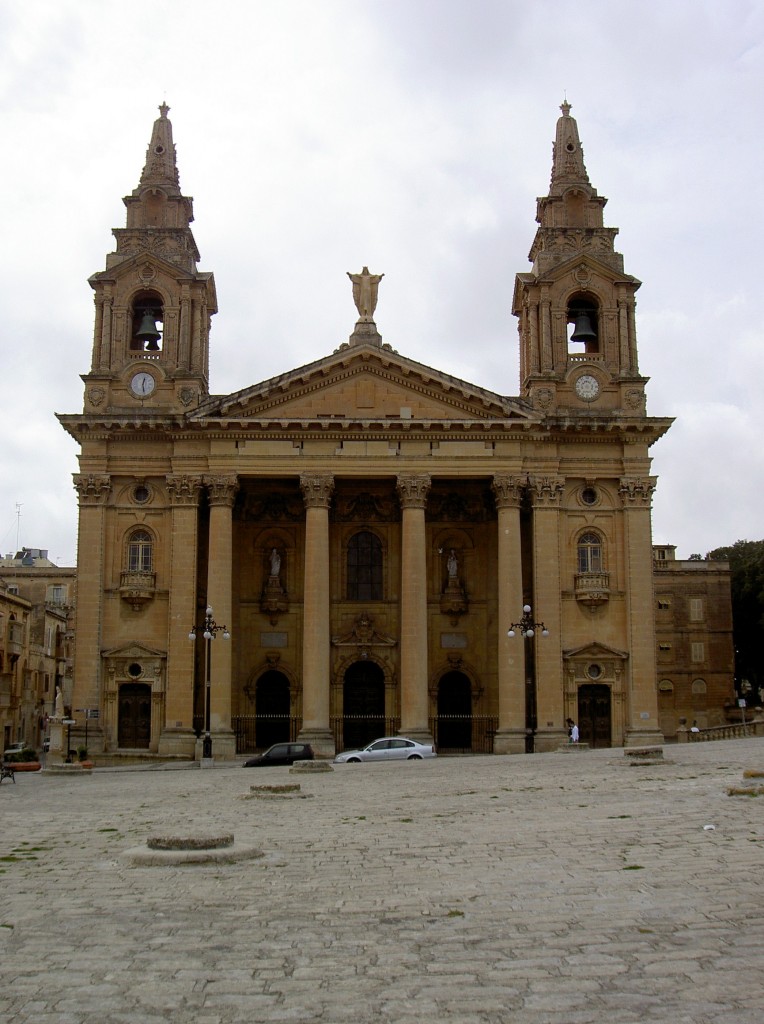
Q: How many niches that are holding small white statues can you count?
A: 2